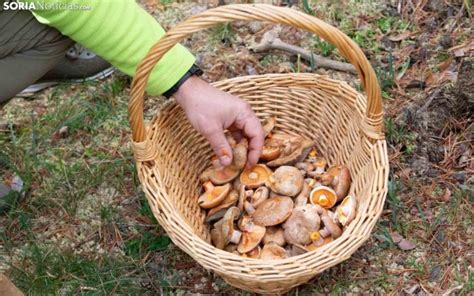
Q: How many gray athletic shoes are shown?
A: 1